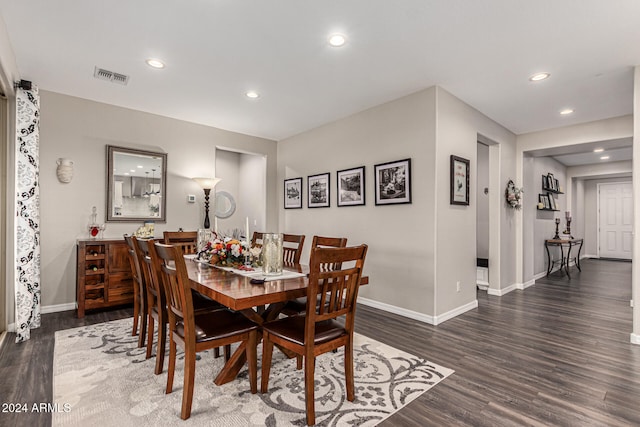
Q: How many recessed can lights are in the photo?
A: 7